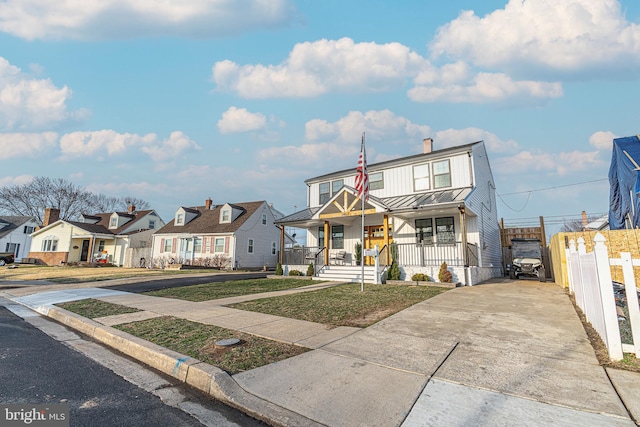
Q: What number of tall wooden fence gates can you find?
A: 1